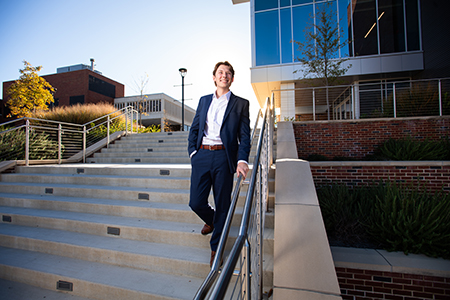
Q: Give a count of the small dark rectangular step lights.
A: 11